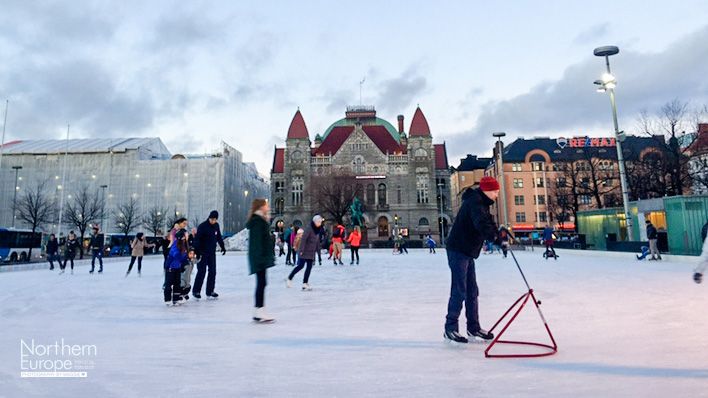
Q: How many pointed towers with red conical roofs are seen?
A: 2